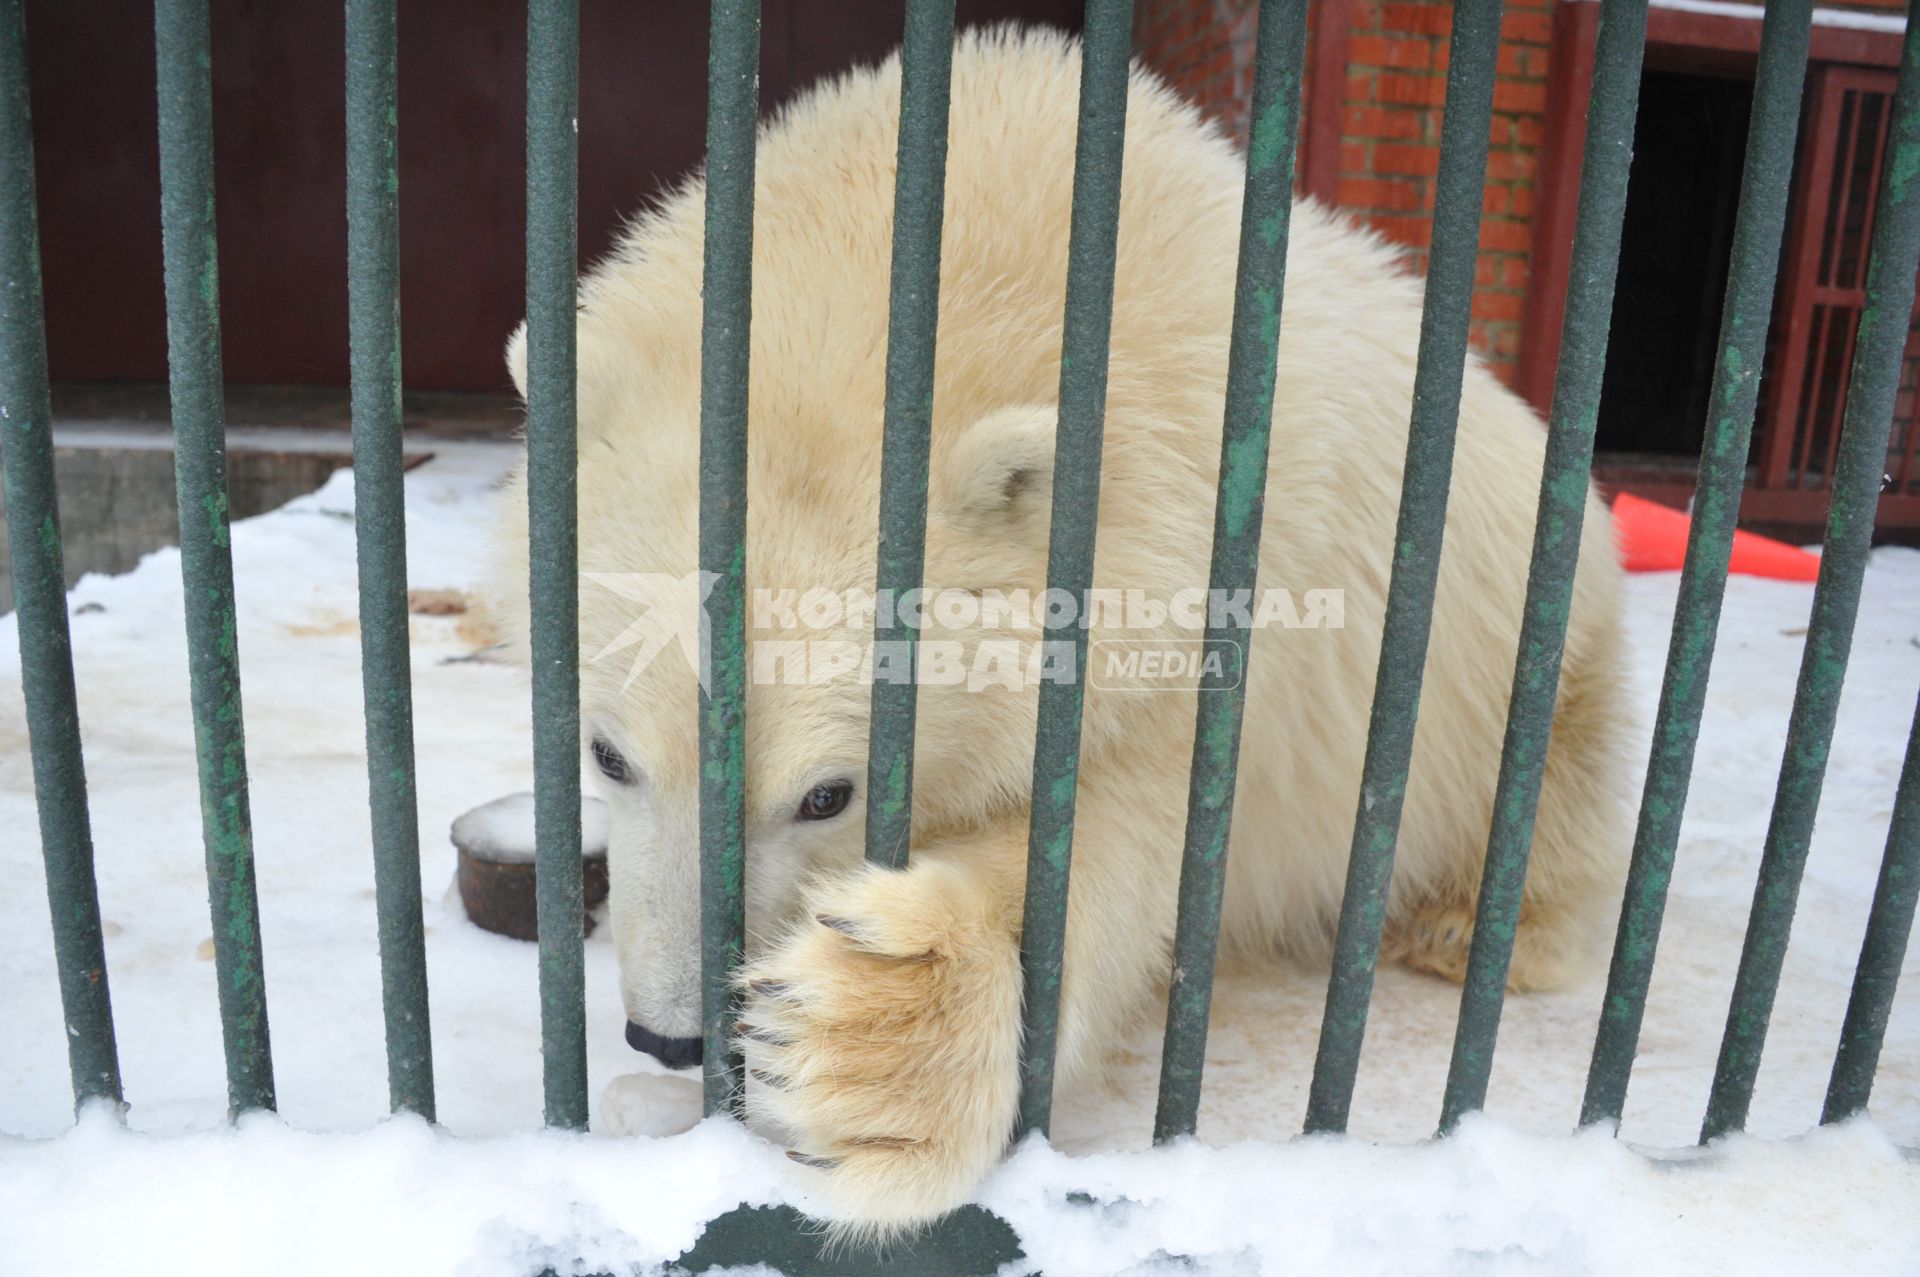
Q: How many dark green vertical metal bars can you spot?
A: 13